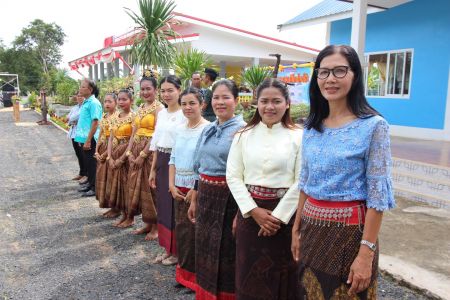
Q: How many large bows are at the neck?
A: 1